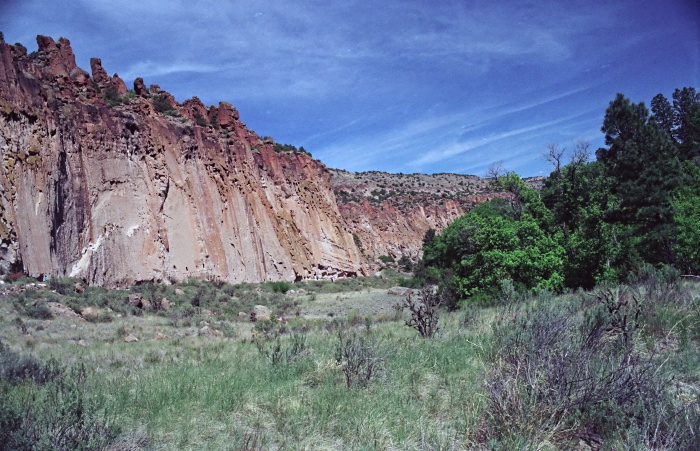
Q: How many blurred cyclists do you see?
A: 0